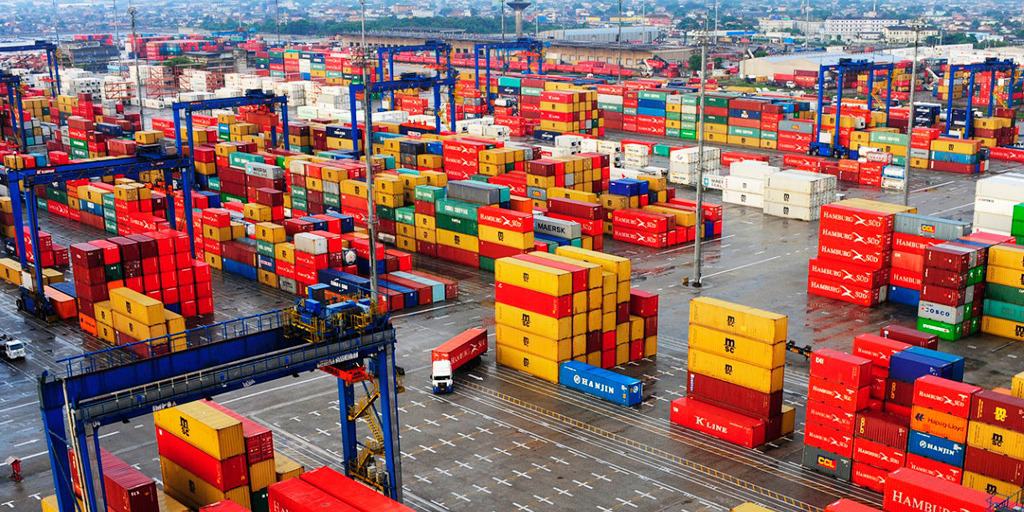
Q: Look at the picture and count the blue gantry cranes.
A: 10